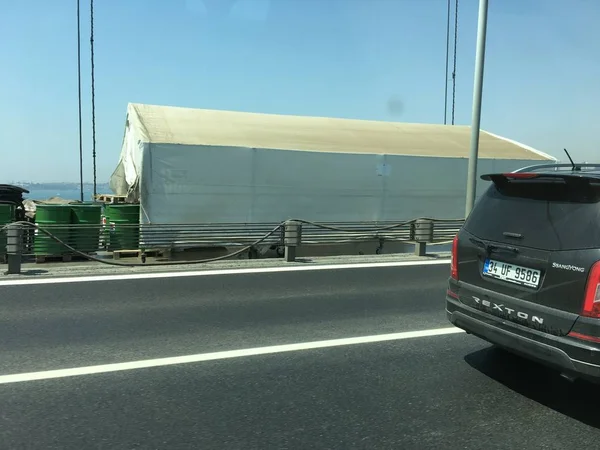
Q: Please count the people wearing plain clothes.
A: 0